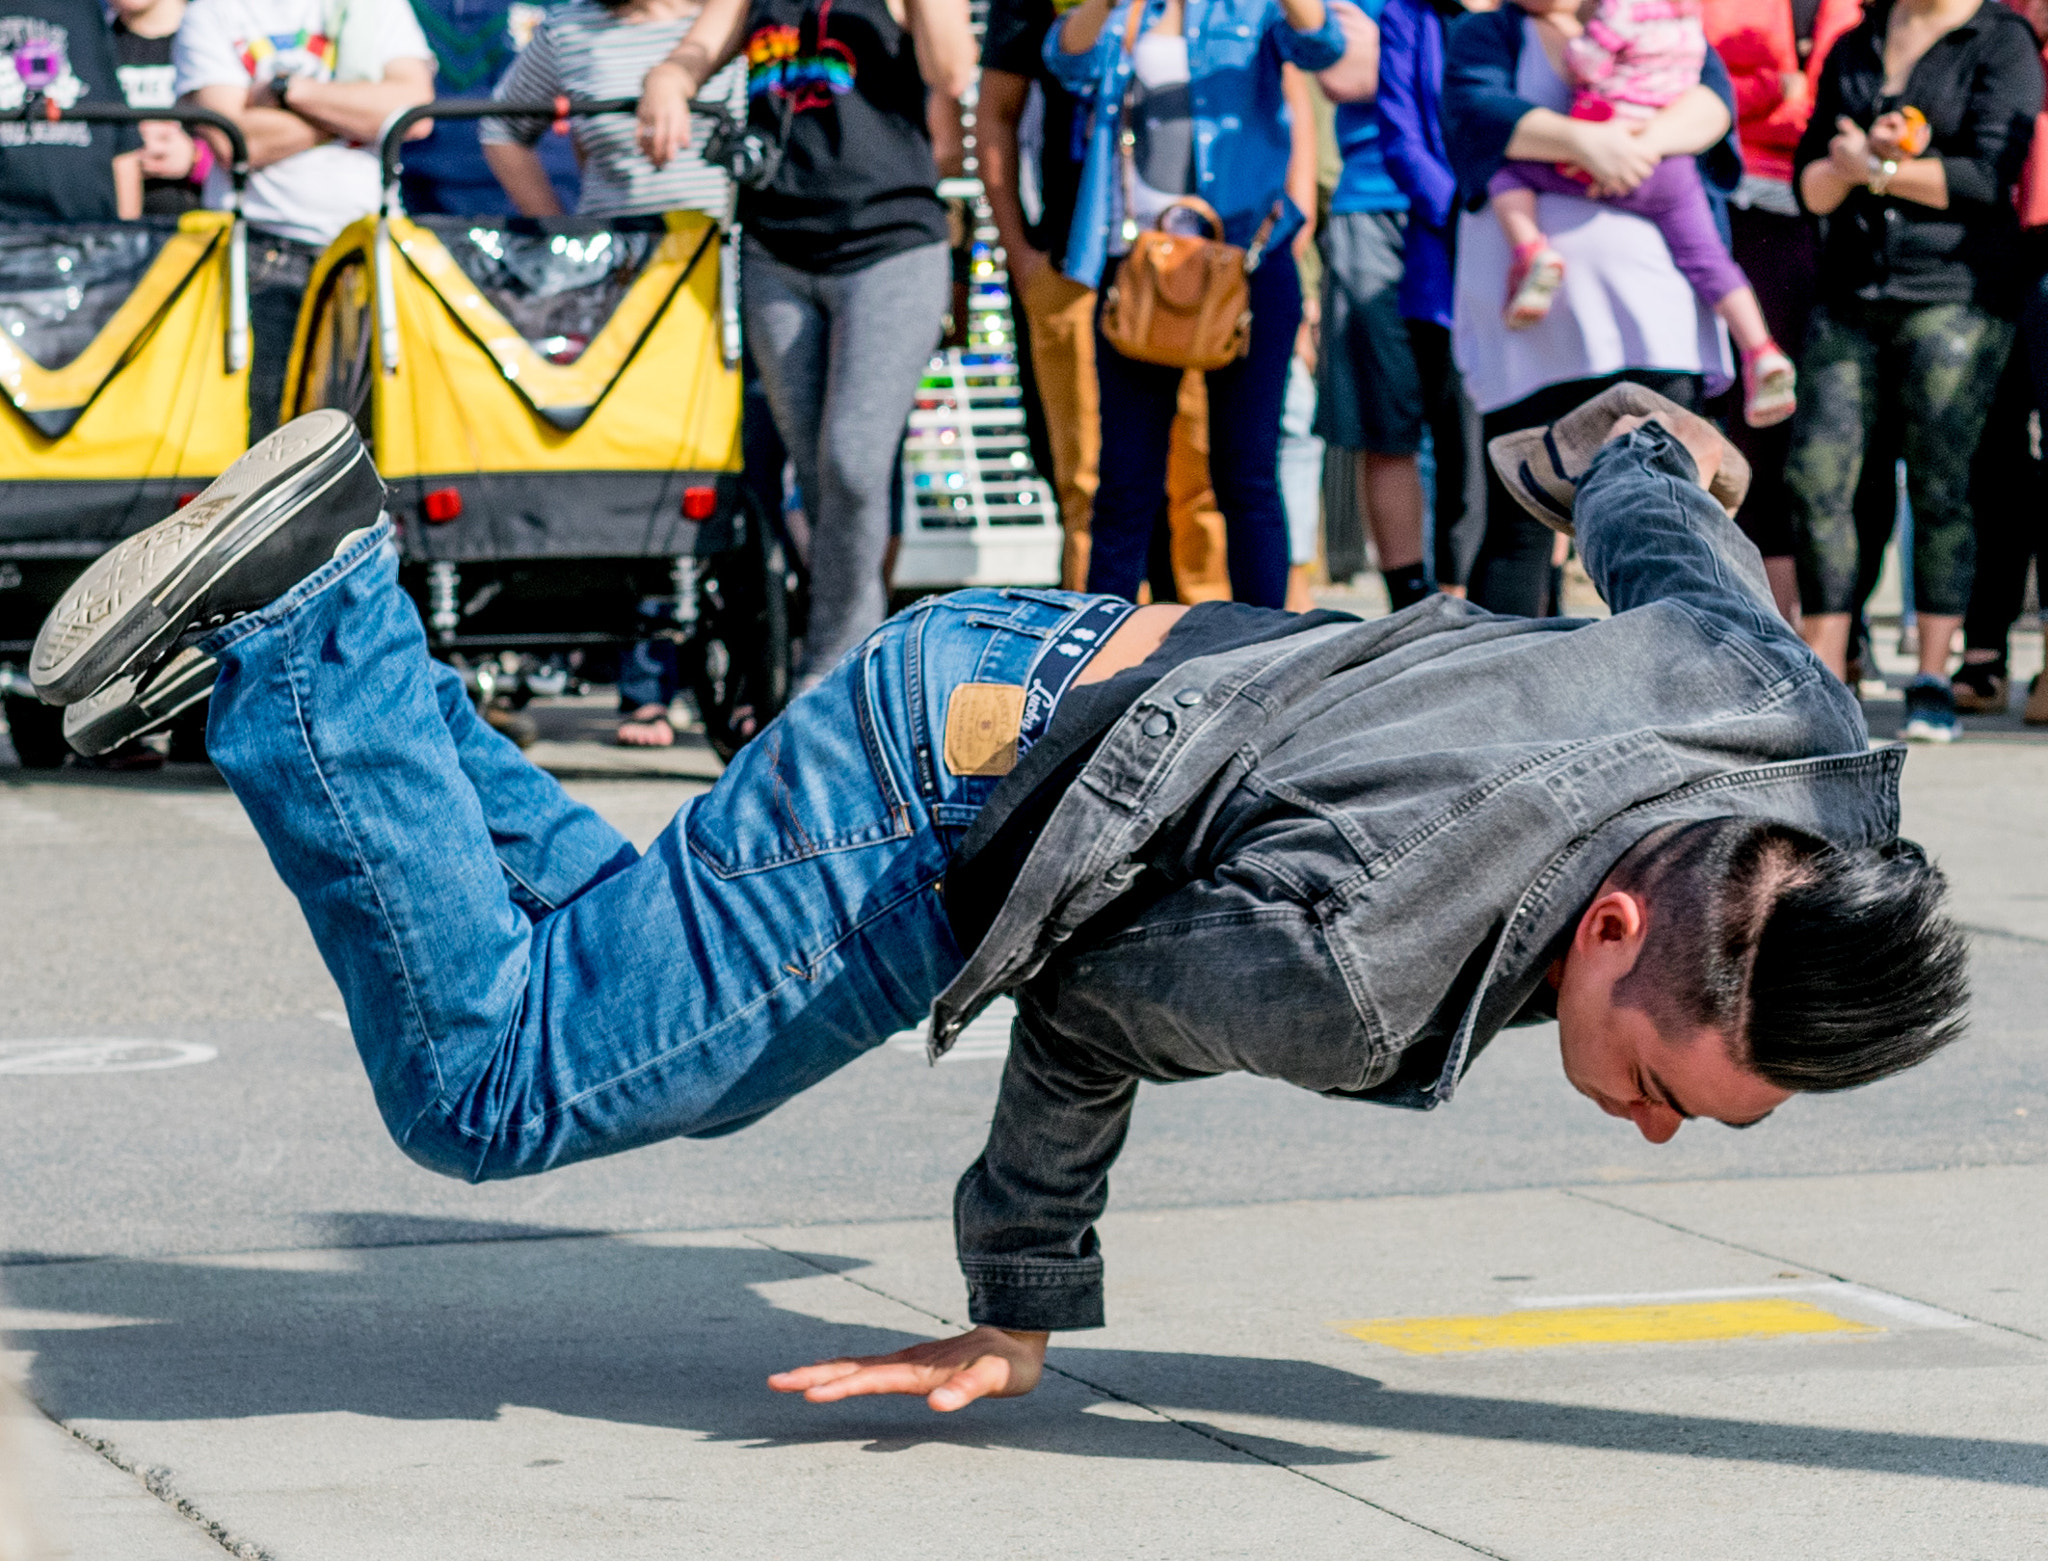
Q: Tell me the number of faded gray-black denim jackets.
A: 1